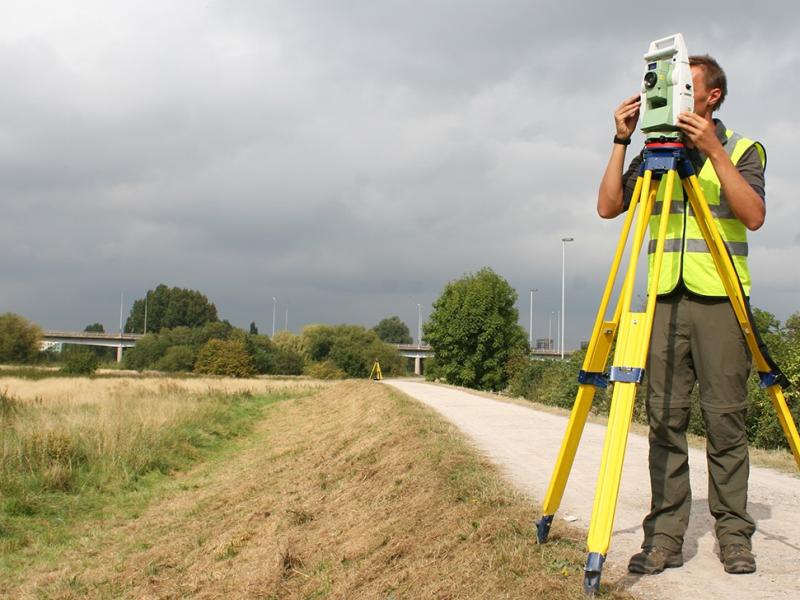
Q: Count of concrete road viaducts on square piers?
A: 1